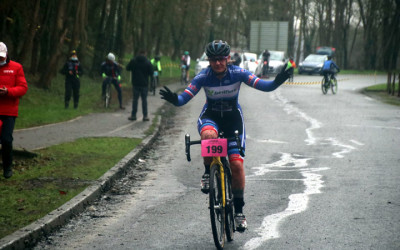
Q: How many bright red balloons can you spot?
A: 0